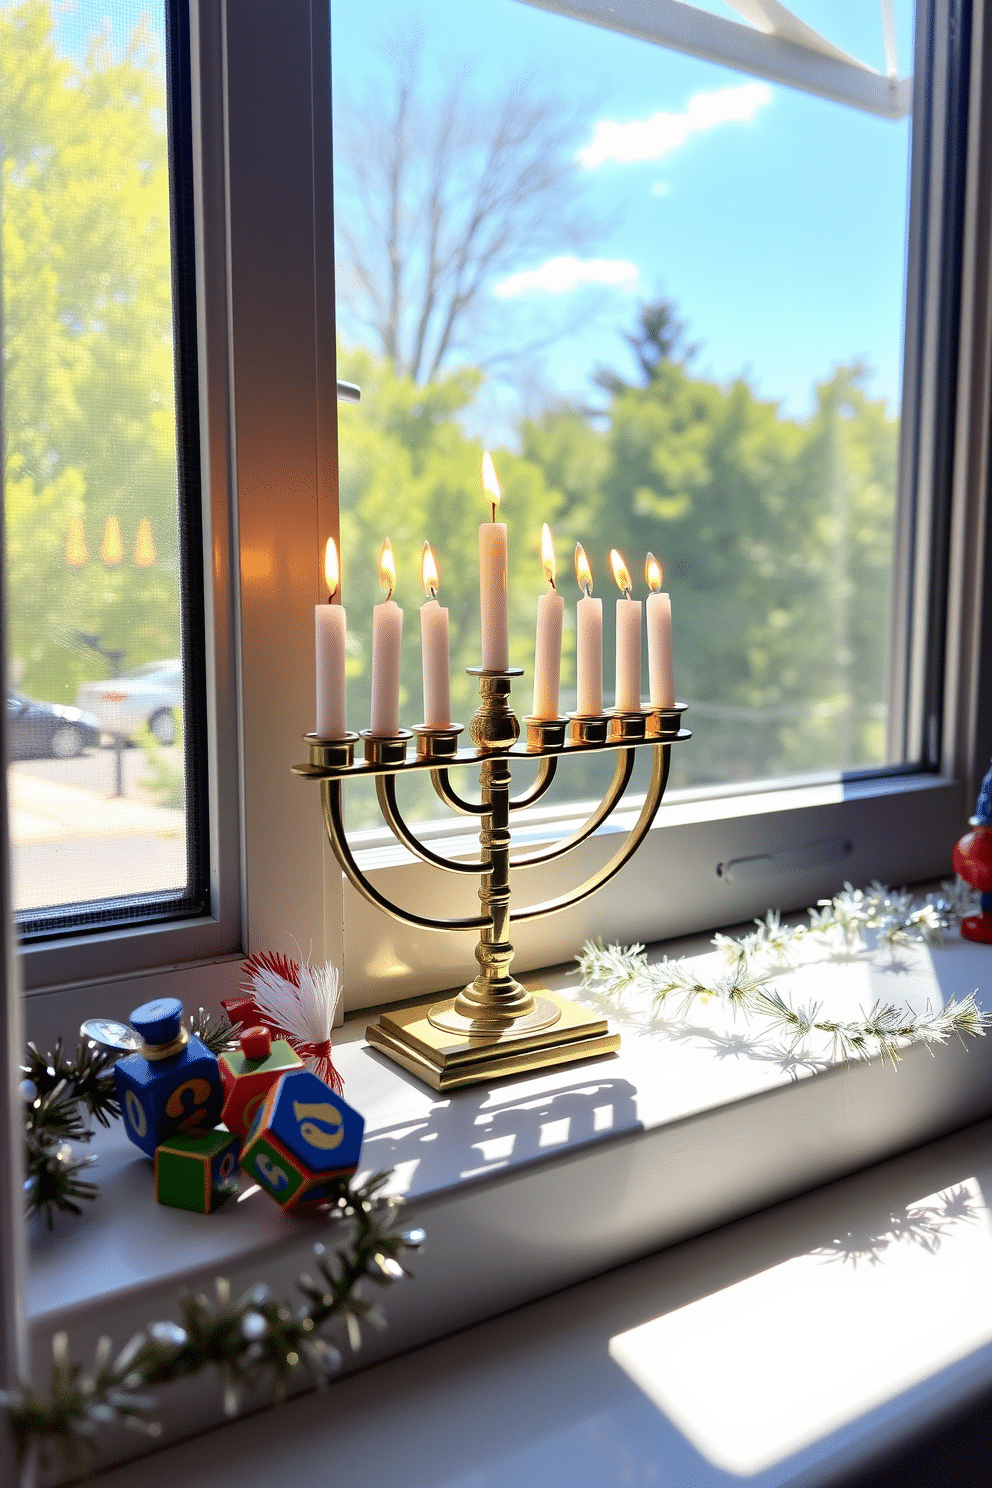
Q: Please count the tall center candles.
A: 1